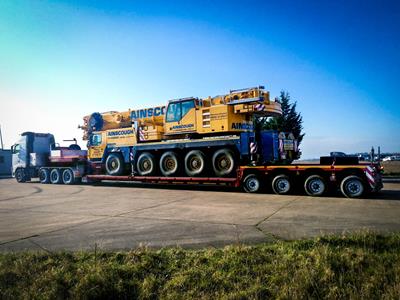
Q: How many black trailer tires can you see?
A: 4